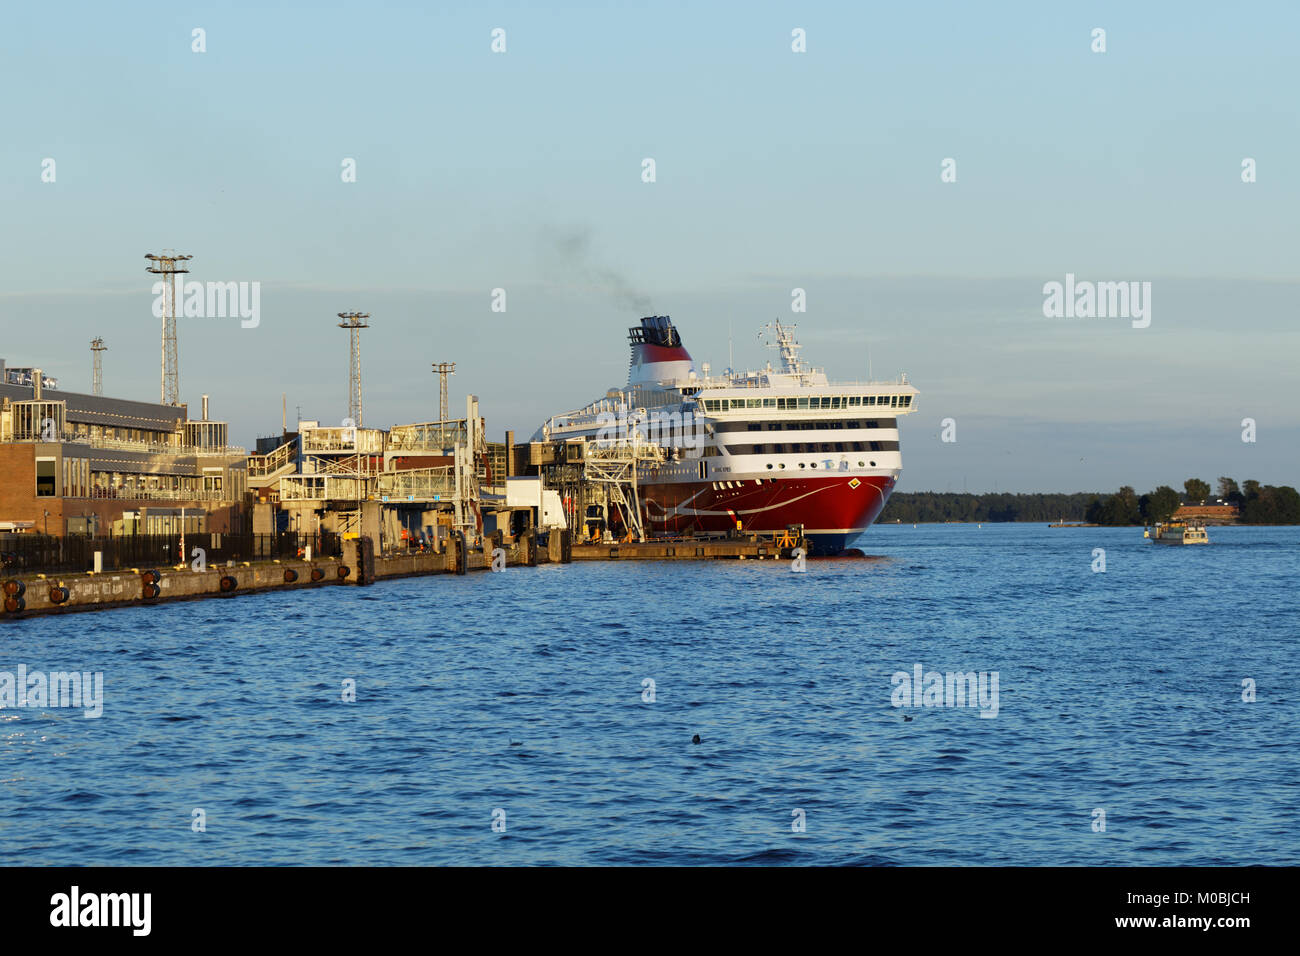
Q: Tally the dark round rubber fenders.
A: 9